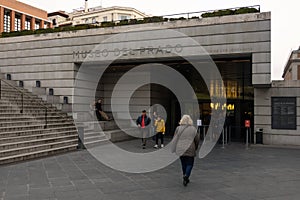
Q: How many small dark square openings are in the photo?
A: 5